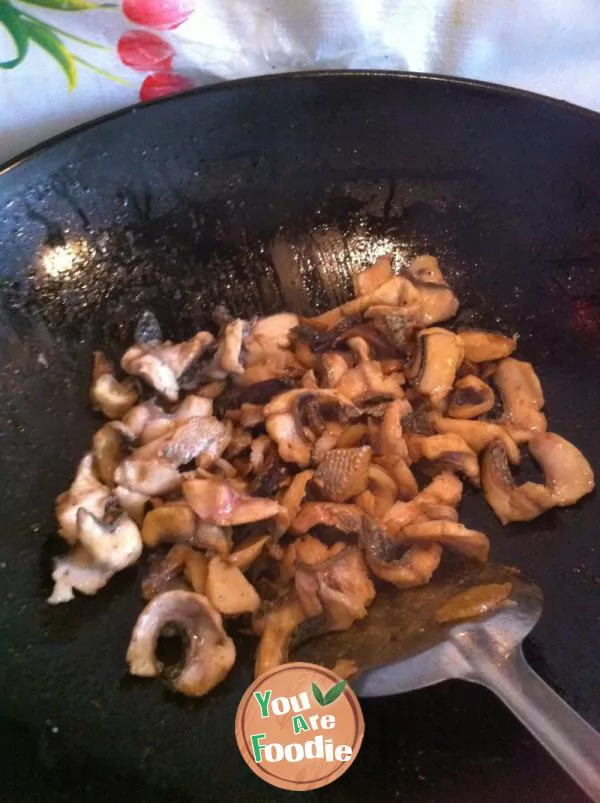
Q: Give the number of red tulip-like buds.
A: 3